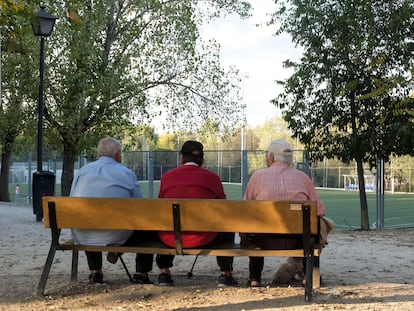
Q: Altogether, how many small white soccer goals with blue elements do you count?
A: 1